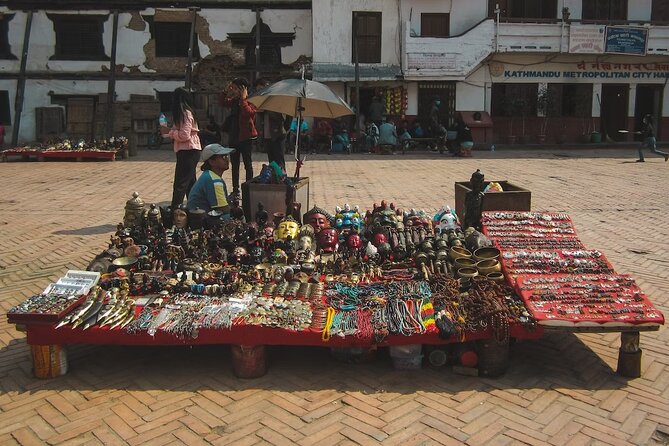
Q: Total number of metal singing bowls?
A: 7